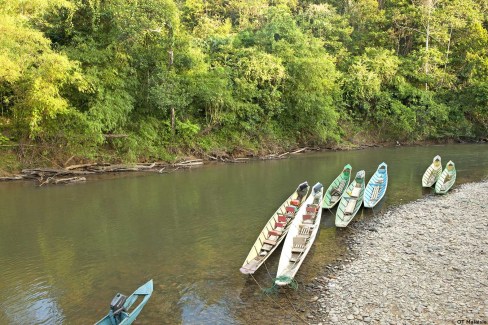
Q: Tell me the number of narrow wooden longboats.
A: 8